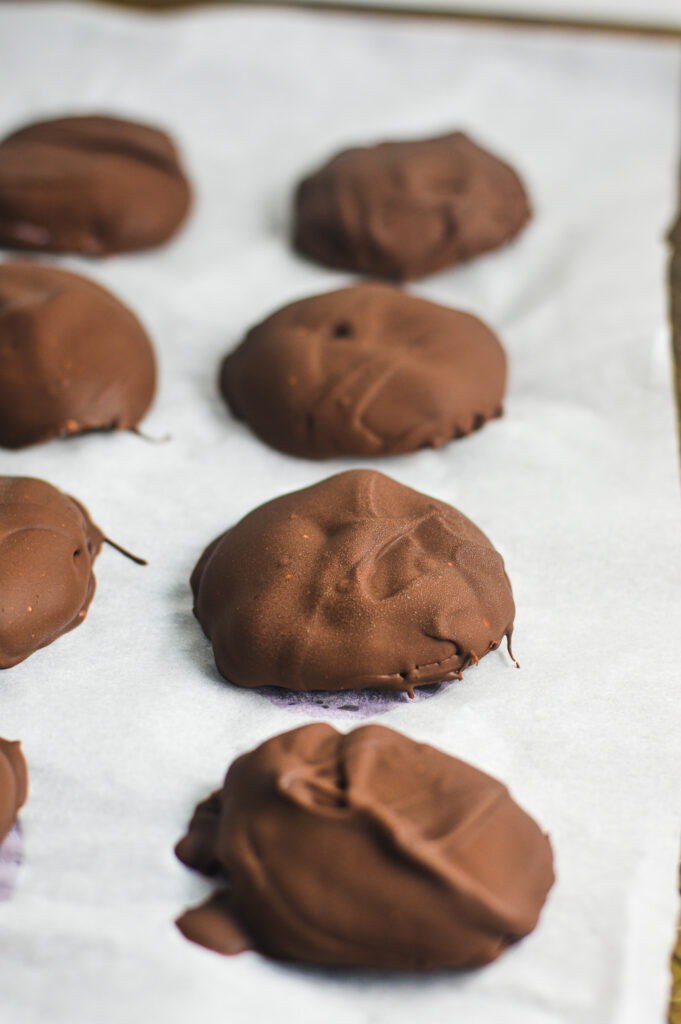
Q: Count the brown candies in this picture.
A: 8